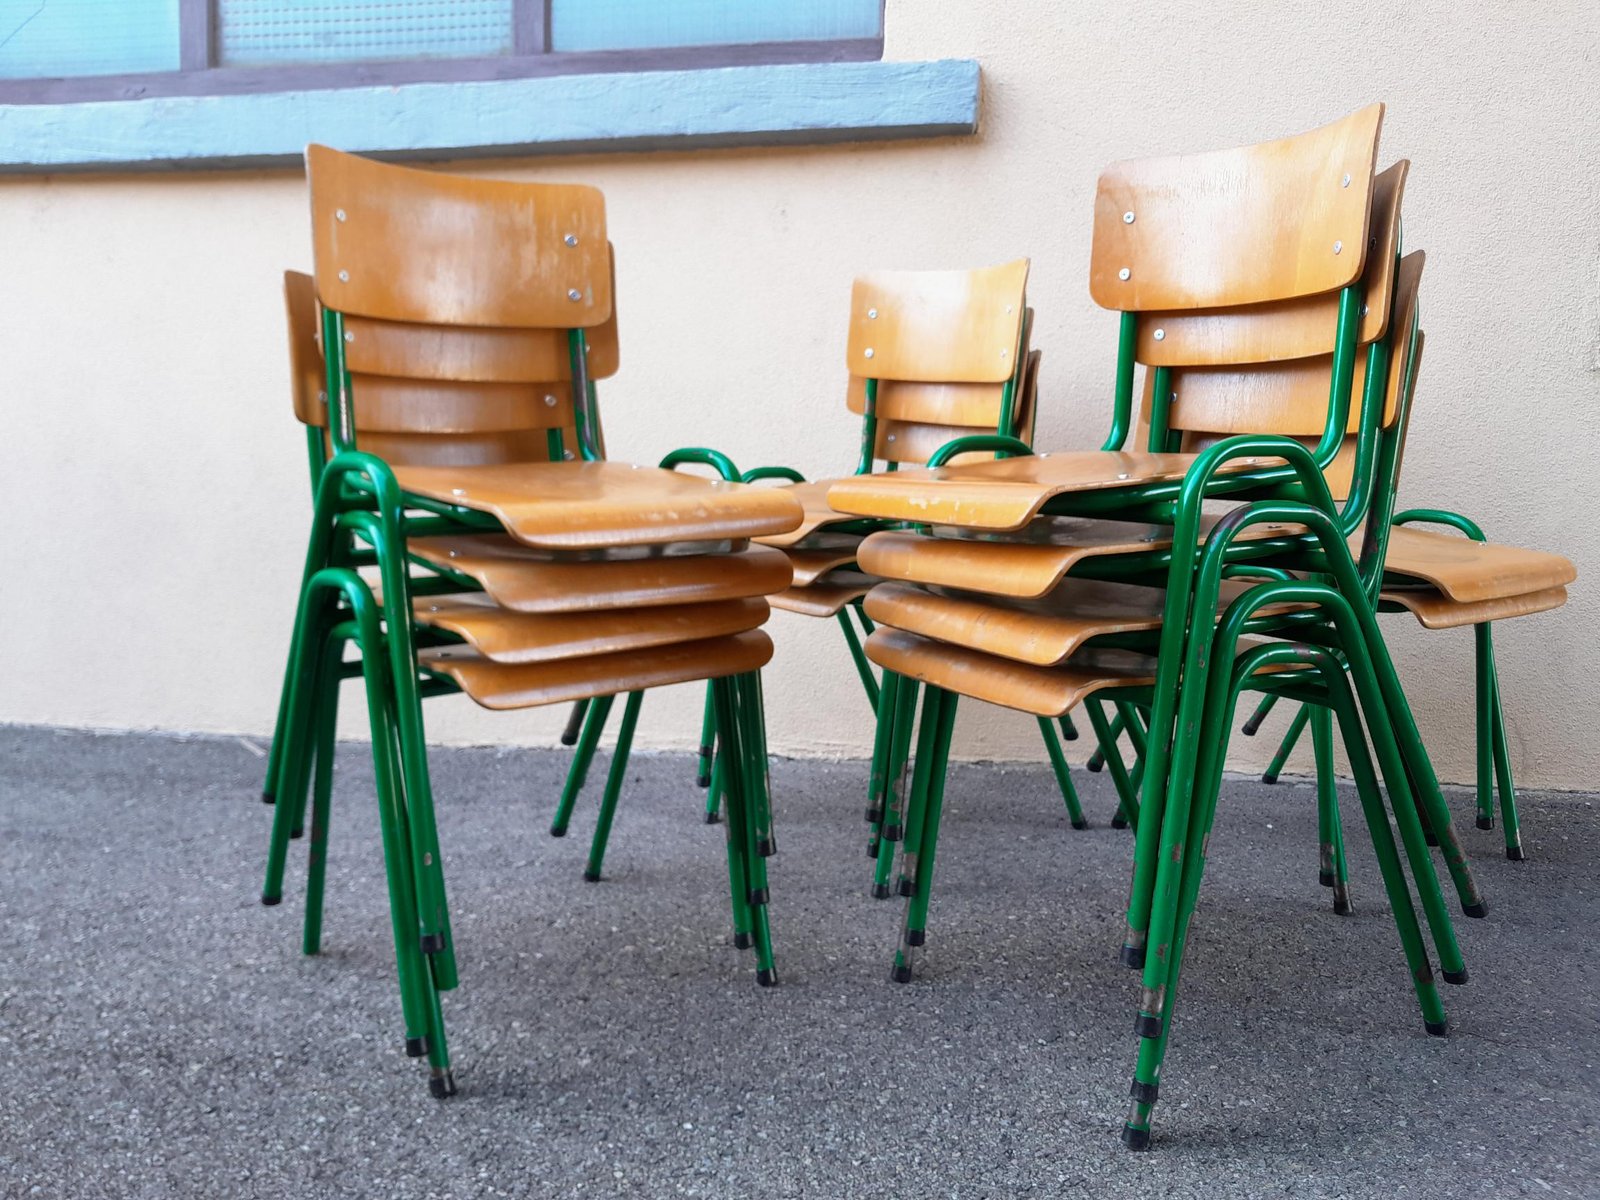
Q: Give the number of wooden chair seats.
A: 13